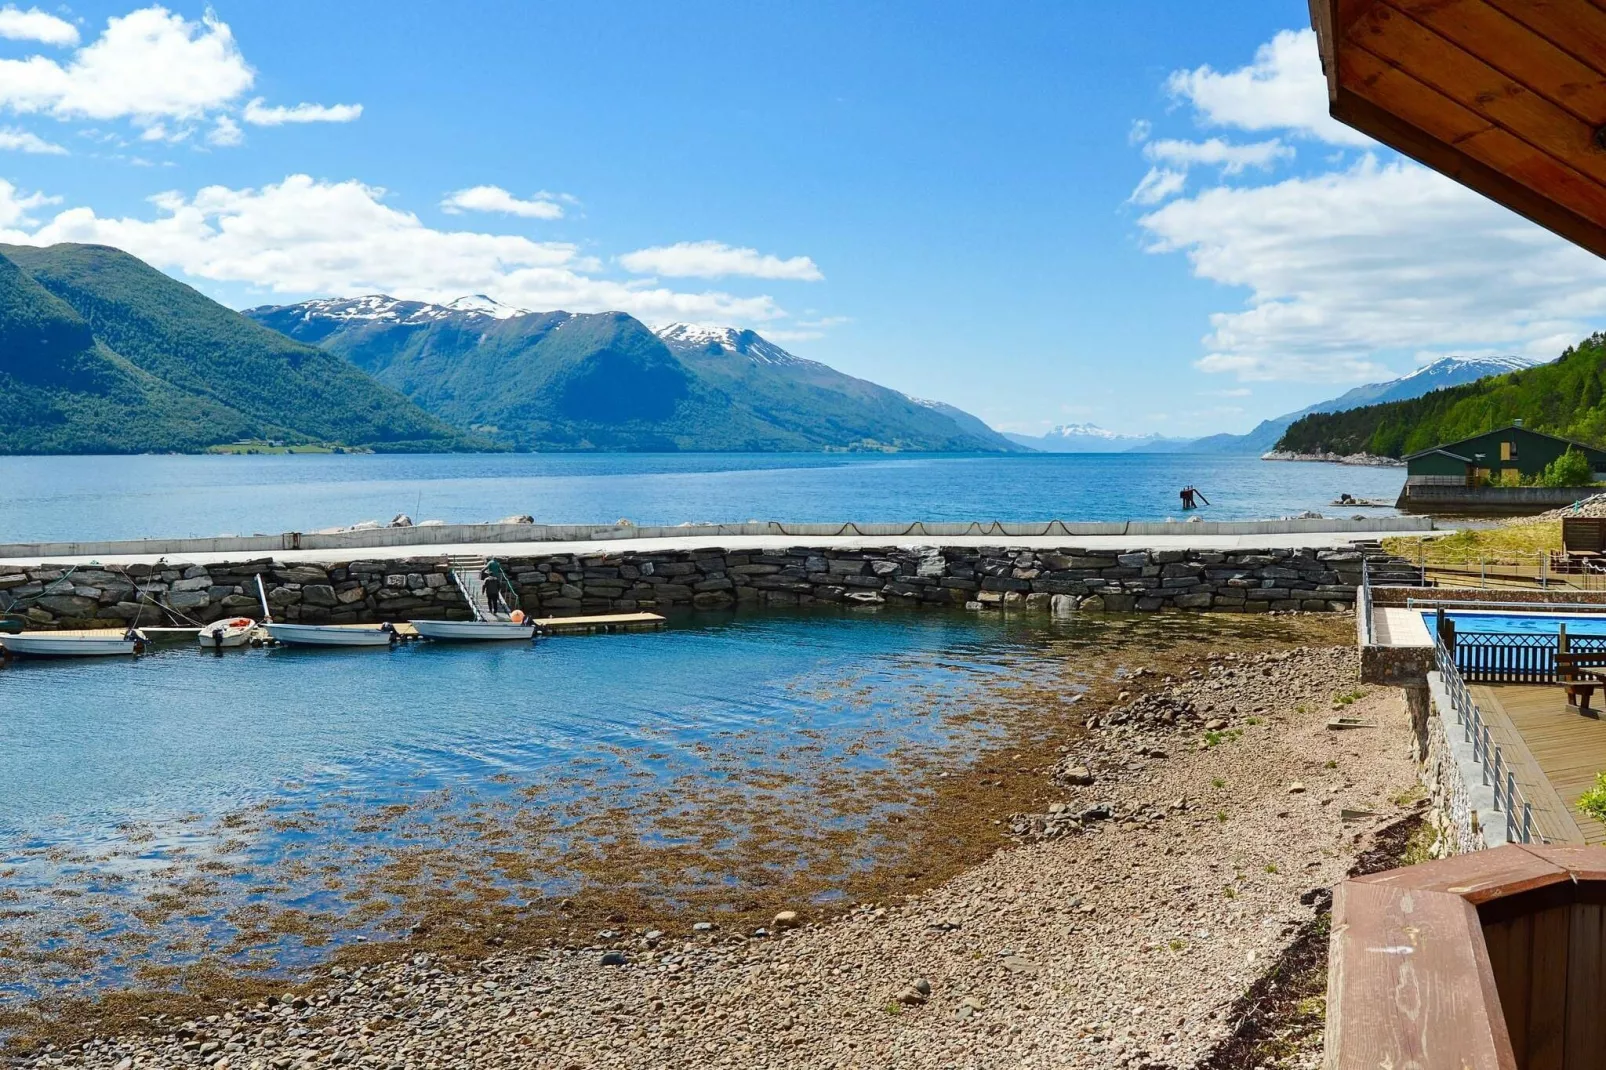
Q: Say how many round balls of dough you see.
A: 0